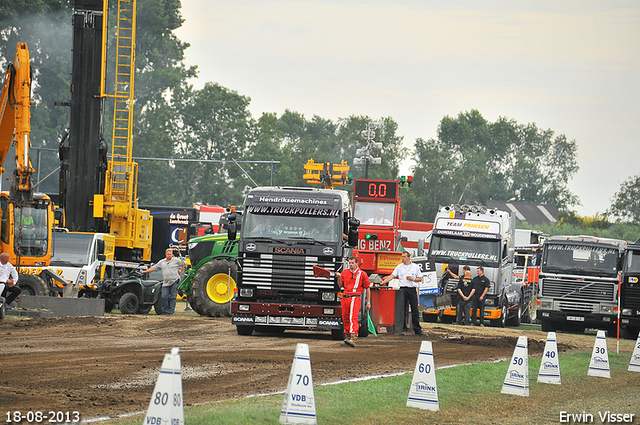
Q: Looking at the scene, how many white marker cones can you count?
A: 7